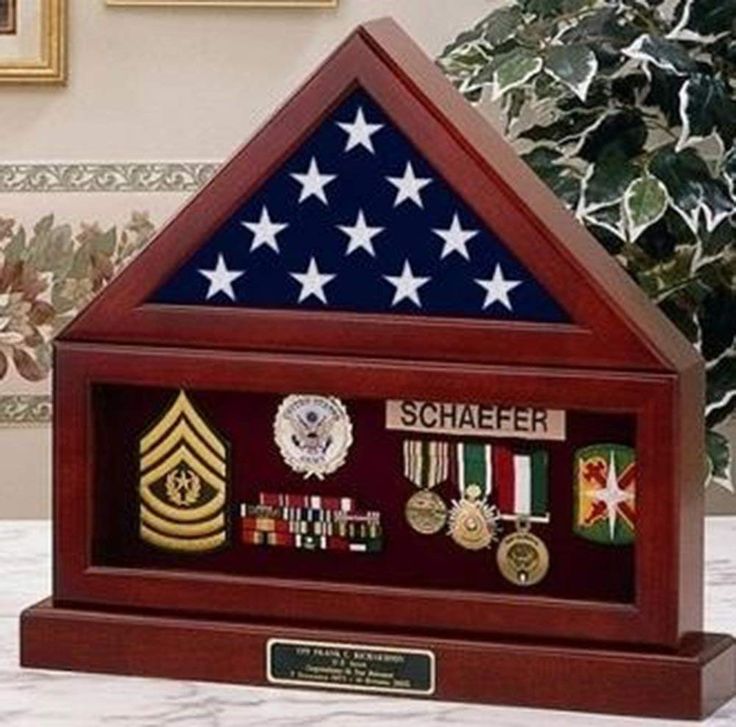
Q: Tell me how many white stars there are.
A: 10